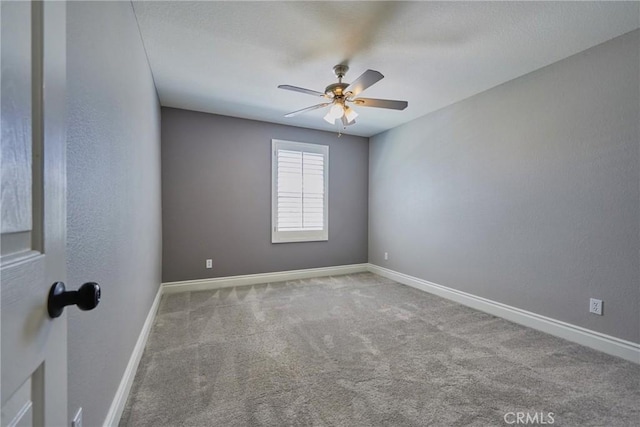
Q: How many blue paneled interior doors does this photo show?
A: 0